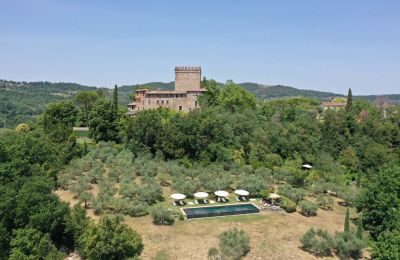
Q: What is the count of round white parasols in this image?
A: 4